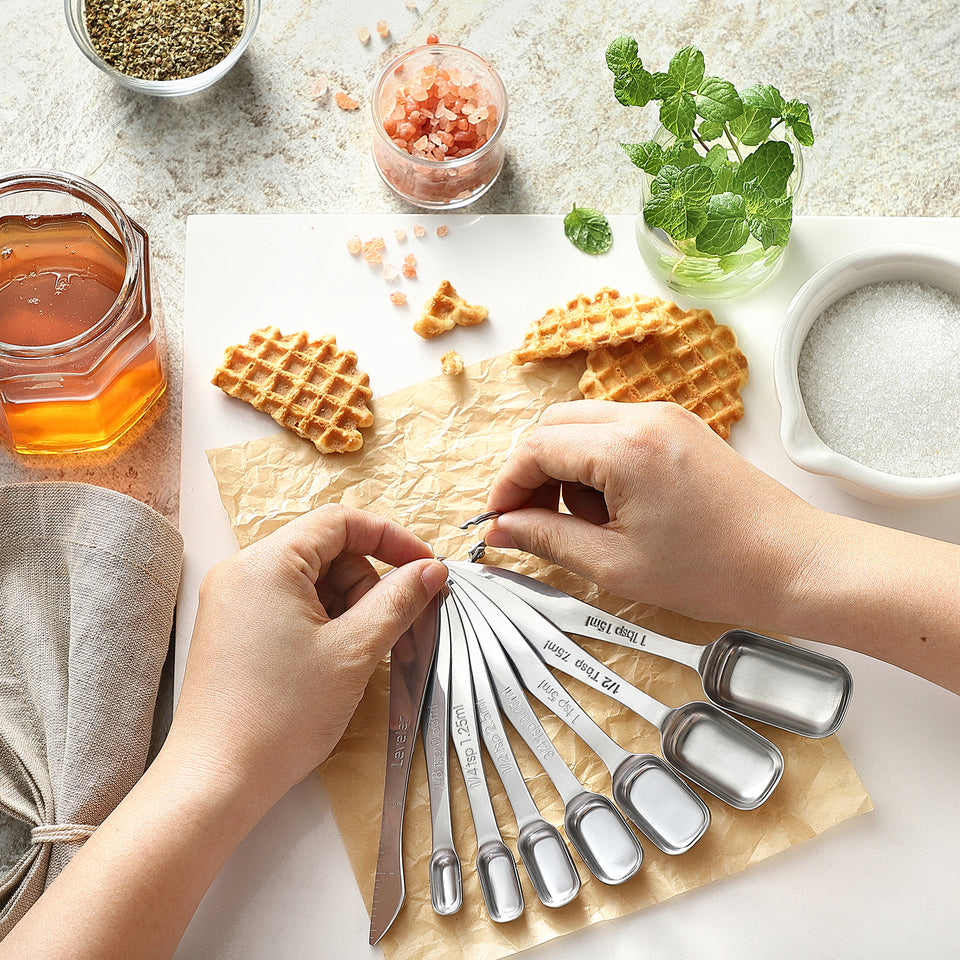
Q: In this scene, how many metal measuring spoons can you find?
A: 7